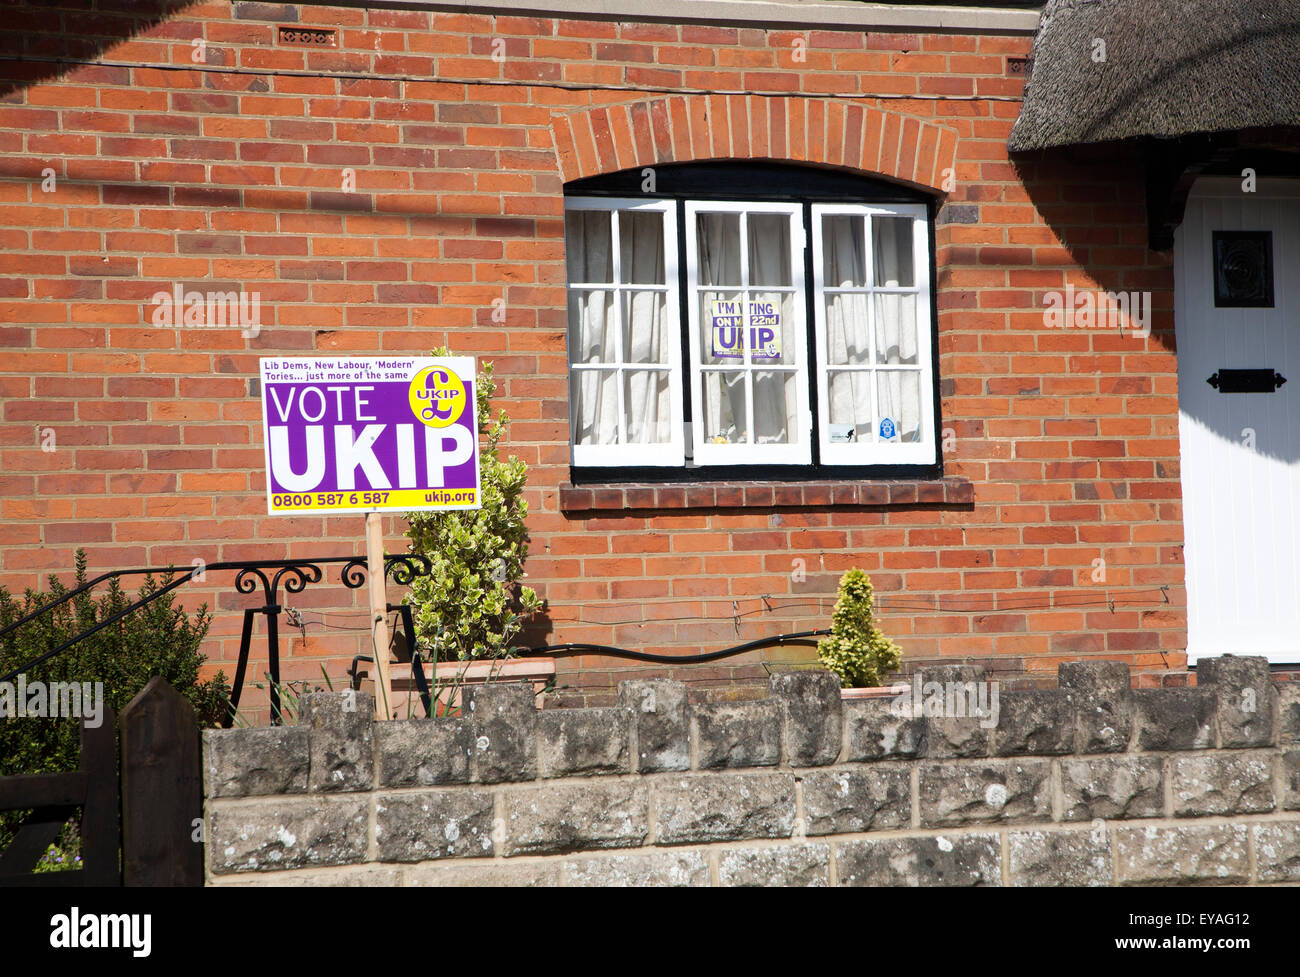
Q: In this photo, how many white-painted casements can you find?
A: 3